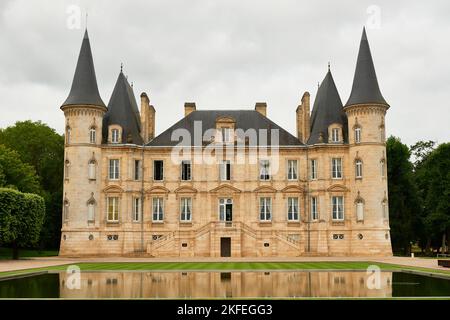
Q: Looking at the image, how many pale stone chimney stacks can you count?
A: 6